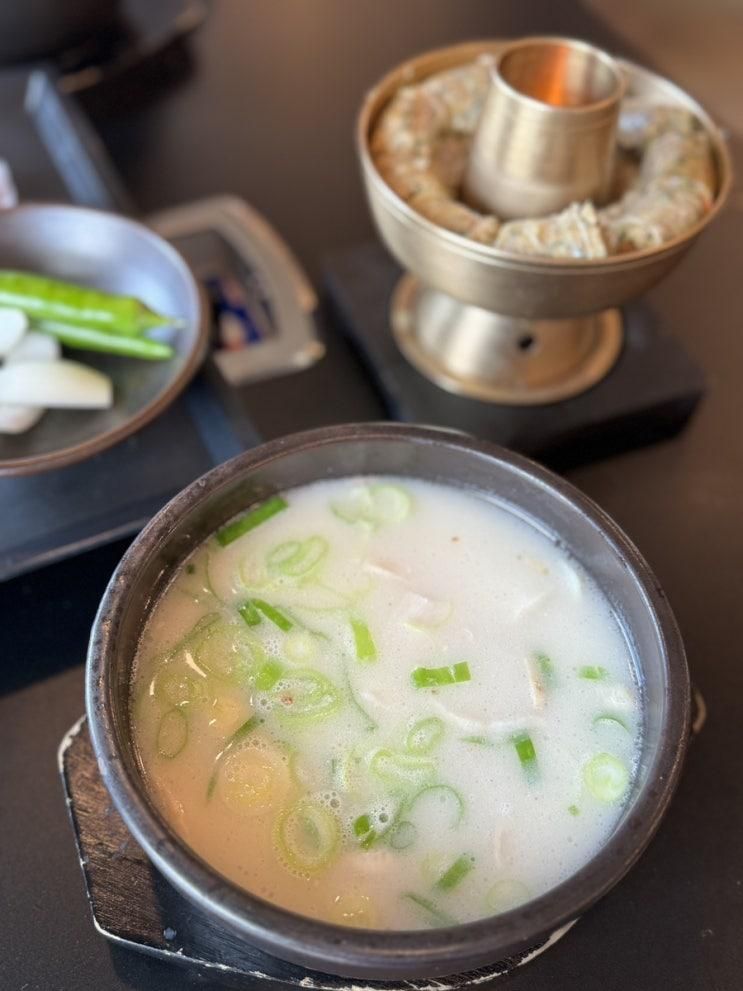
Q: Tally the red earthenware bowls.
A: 0